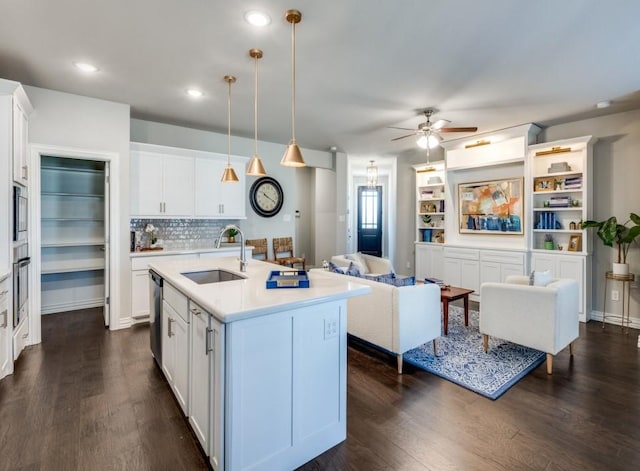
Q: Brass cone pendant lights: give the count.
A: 3